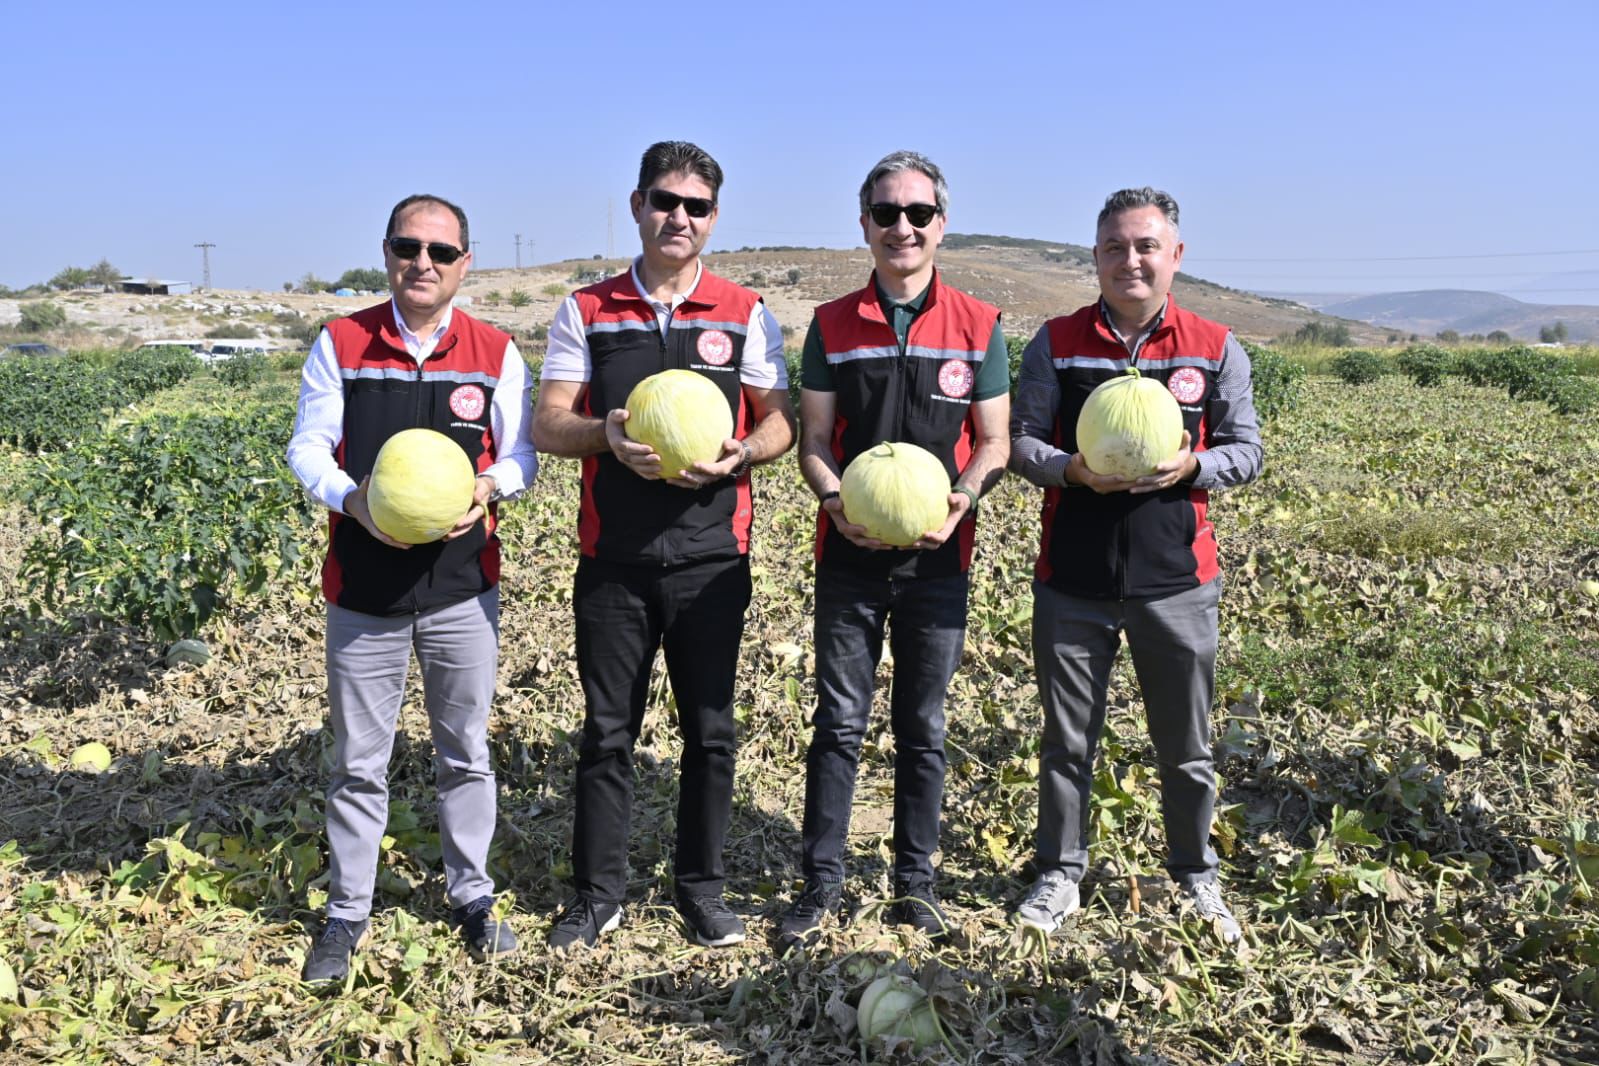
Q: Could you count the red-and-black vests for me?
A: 4